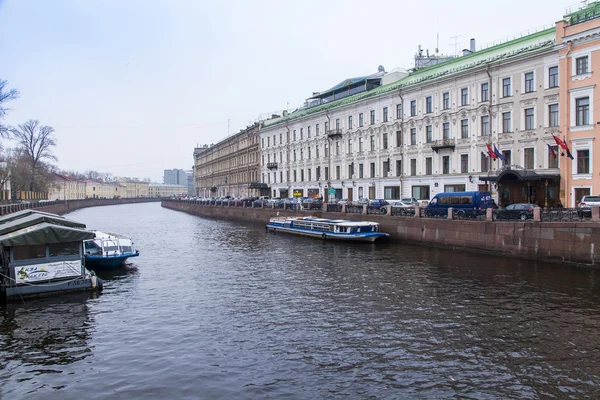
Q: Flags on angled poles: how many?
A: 6